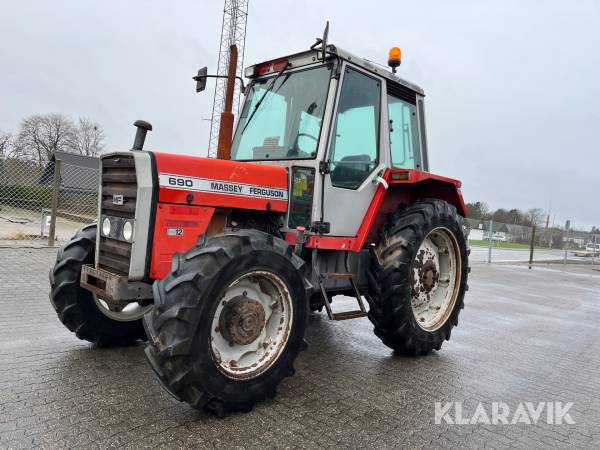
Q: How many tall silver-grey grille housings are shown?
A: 1